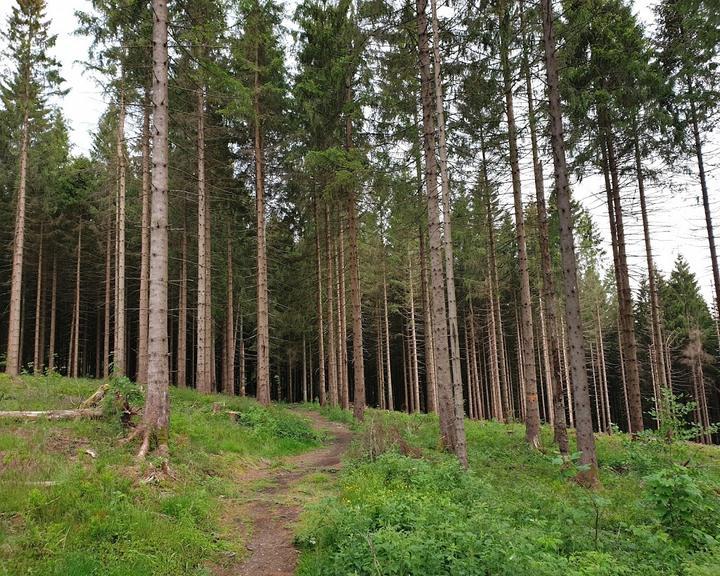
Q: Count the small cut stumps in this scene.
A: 2